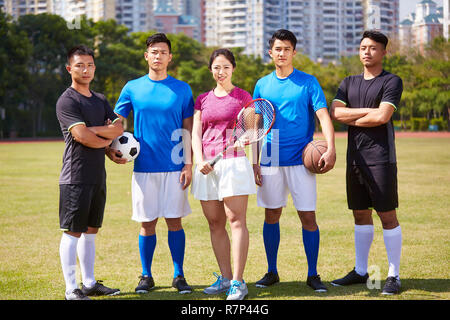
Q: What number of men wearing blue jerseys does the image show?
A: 2